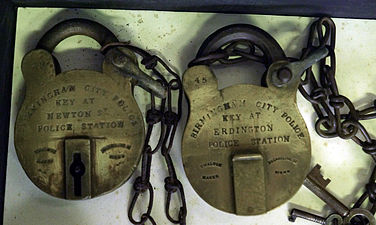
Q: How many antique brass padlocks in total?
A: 2